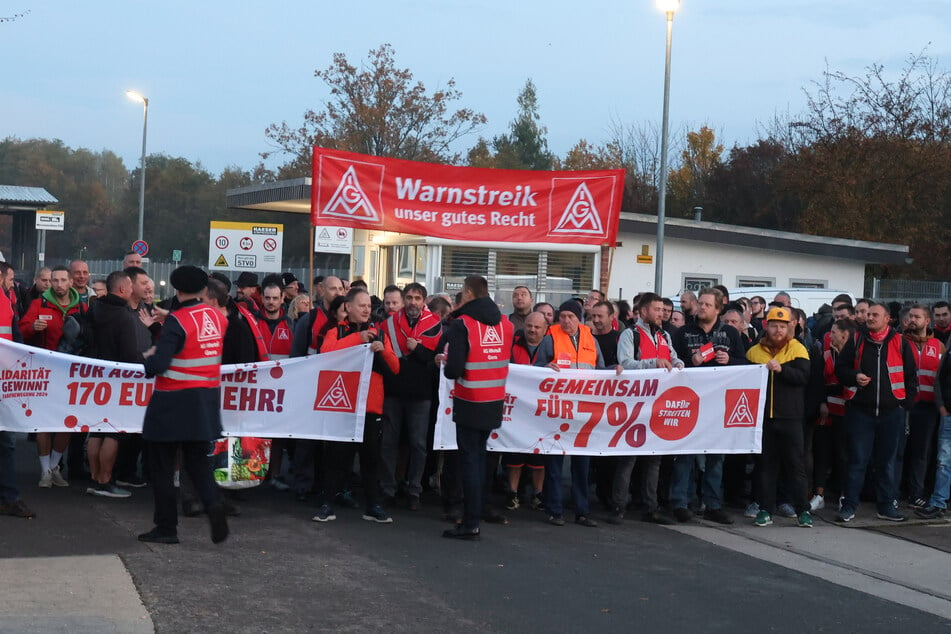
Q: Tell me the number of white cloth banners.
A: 2